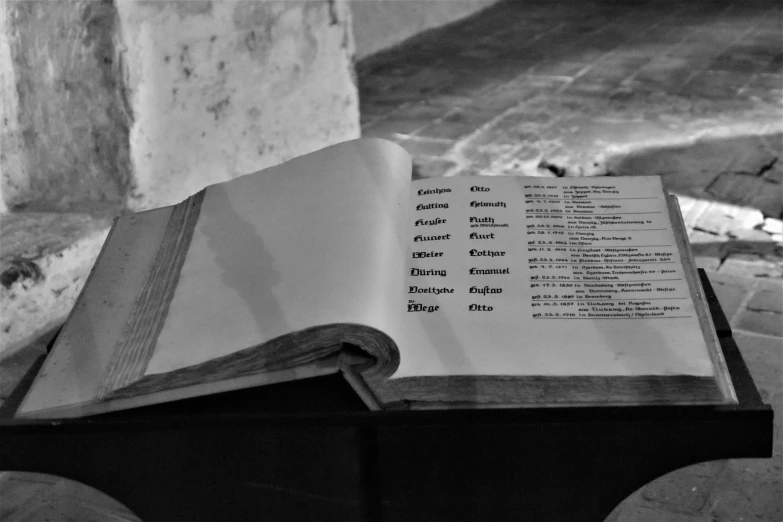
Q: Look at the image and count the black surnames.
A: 8